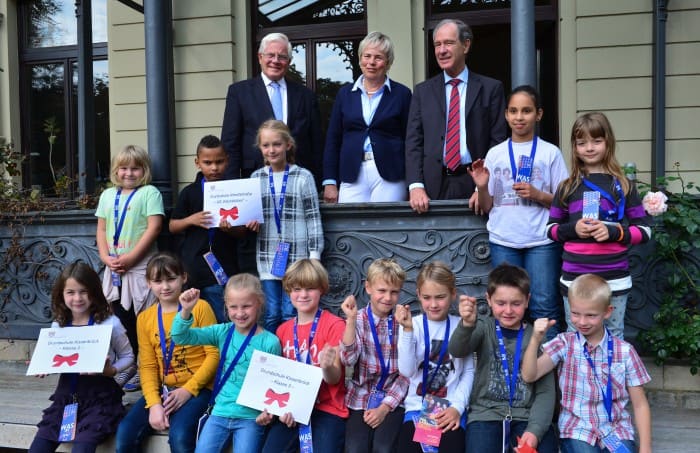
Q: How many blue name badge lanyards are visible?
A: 13